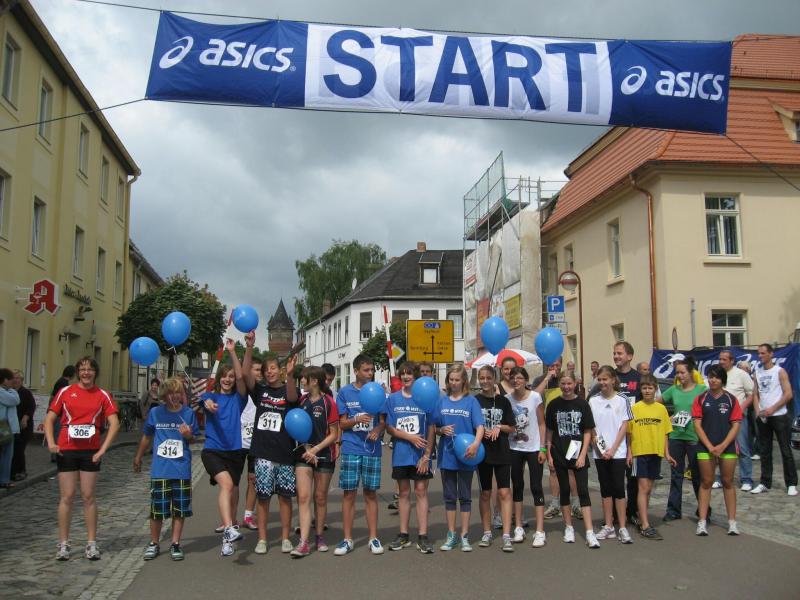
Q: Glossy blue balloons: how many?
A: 9